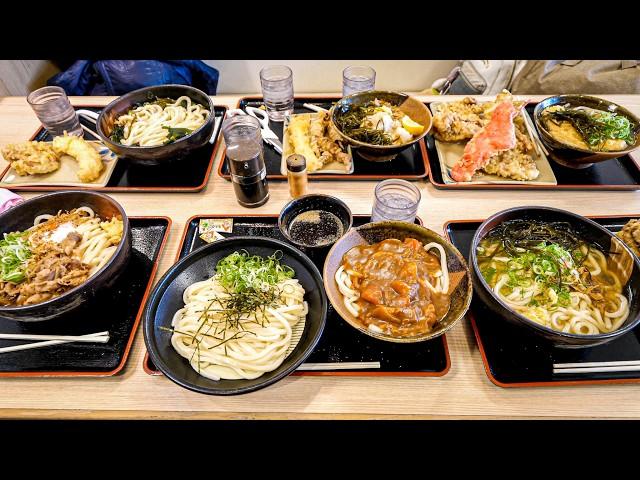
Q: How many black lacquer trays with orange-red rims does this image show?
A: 6